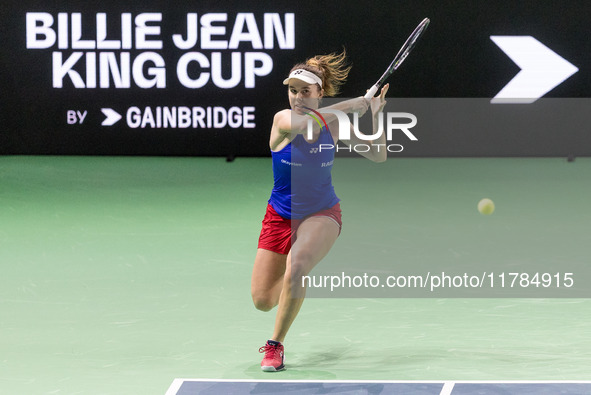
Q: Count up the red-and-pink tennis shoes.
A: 1